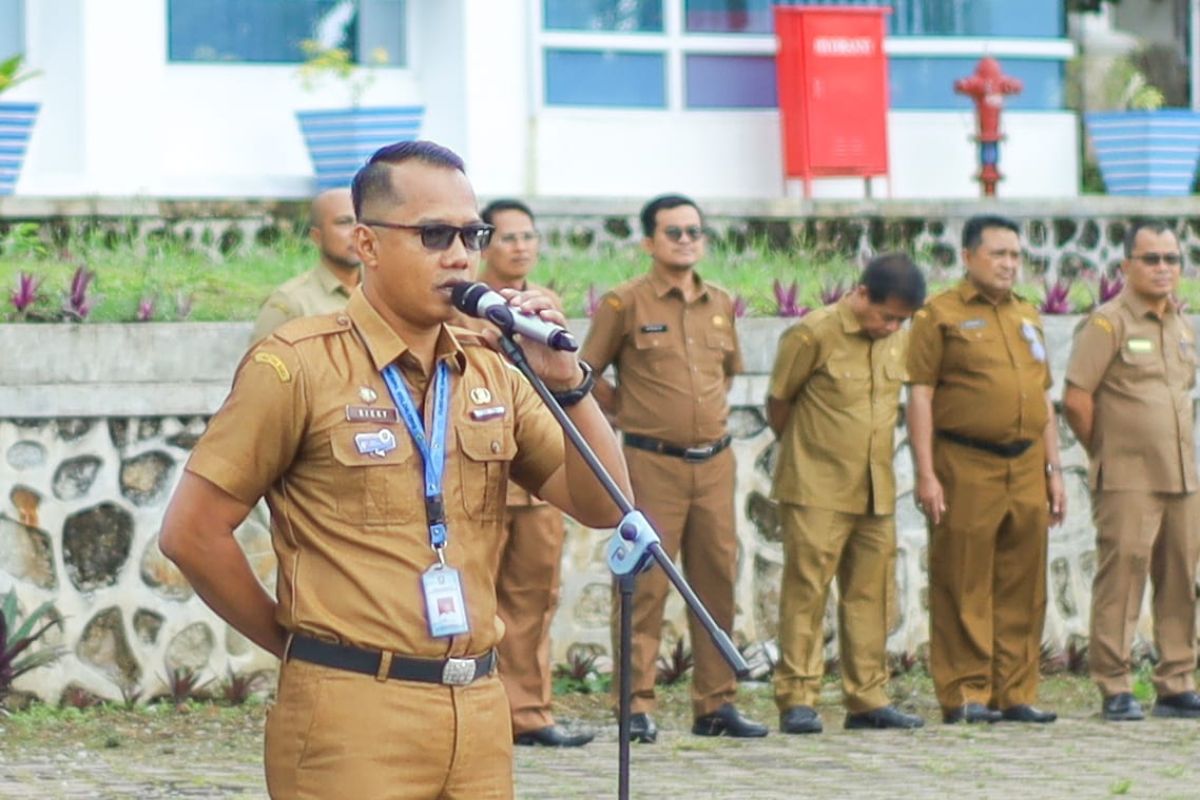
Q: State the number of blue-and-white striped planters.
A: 3